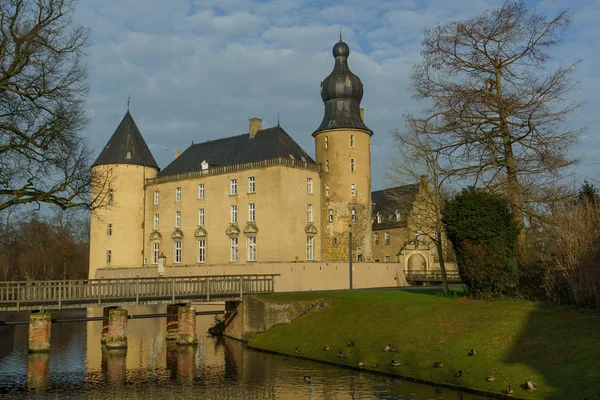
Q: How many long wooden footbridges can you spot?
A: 1